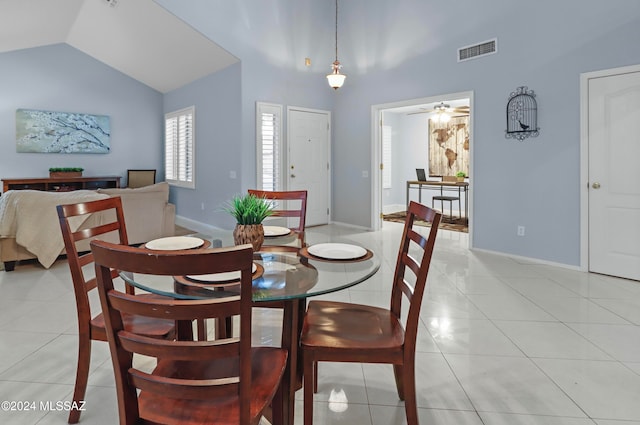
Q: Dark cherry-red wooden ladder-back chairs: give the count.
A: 4